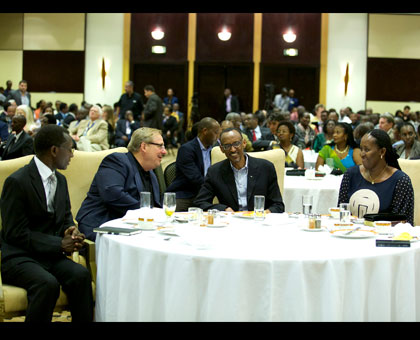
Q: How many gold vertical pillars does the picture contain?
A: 4